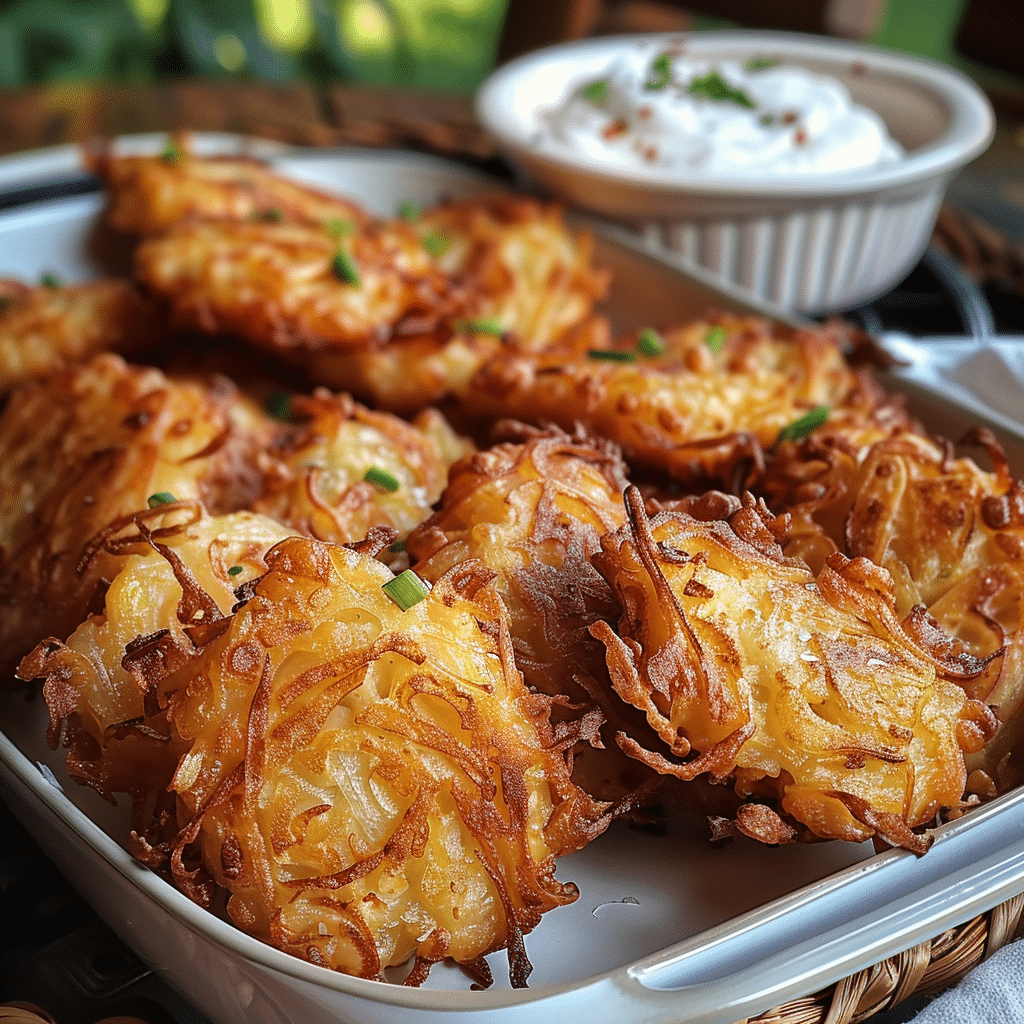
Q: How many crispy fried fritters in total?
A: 12